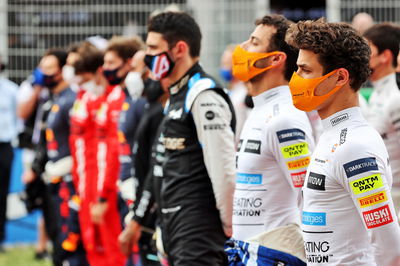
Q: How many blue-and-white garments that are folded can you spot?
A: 1